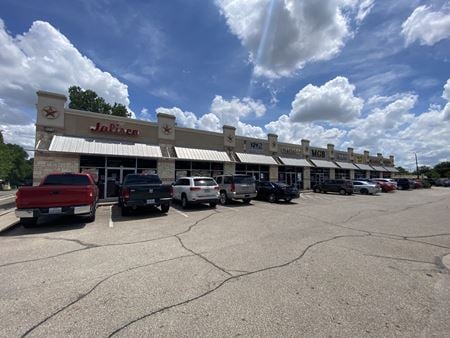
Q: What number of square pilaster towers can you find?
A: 10